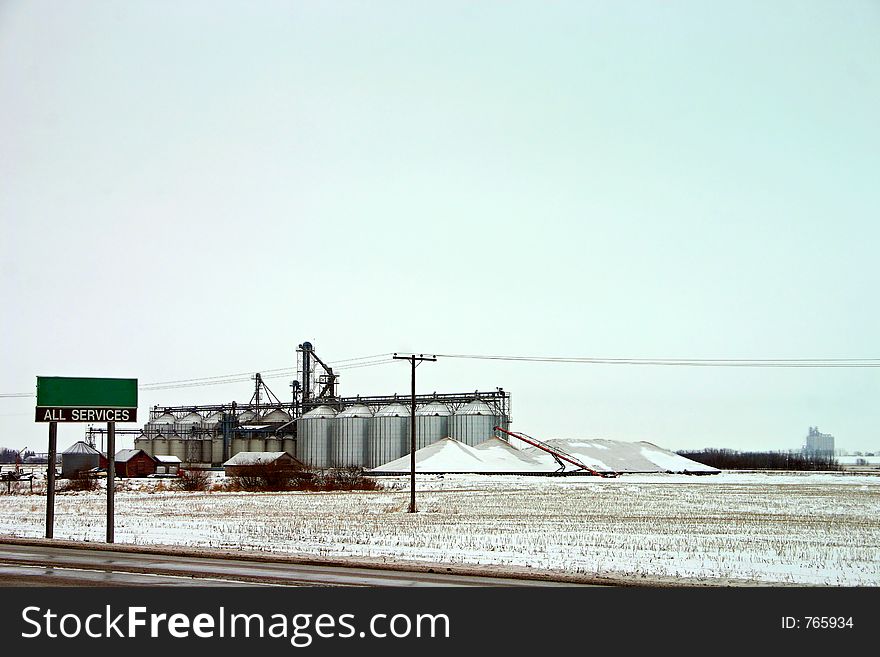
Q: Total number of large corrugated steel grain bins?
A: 5